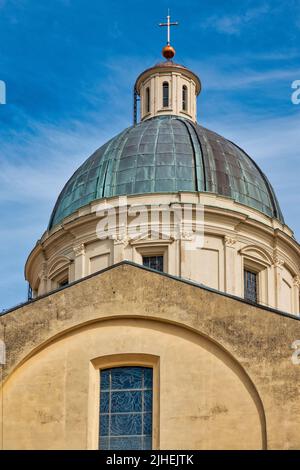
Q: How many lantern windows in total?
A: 3